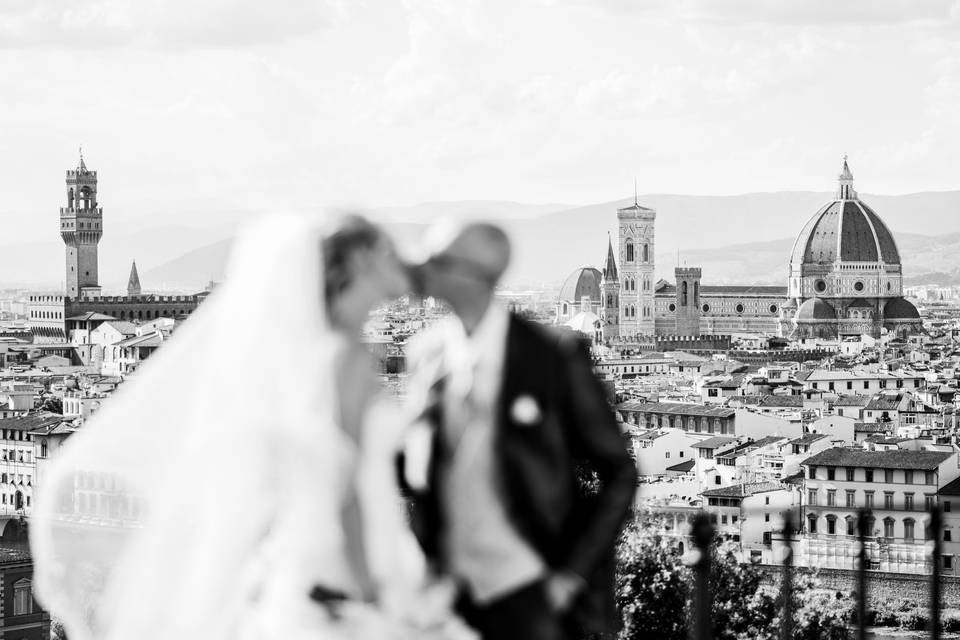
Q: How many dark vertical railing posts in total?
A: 4